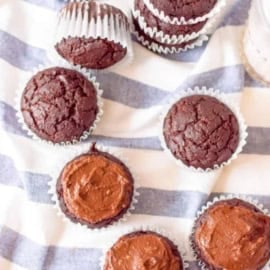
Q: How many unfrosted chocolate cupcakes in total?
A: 6